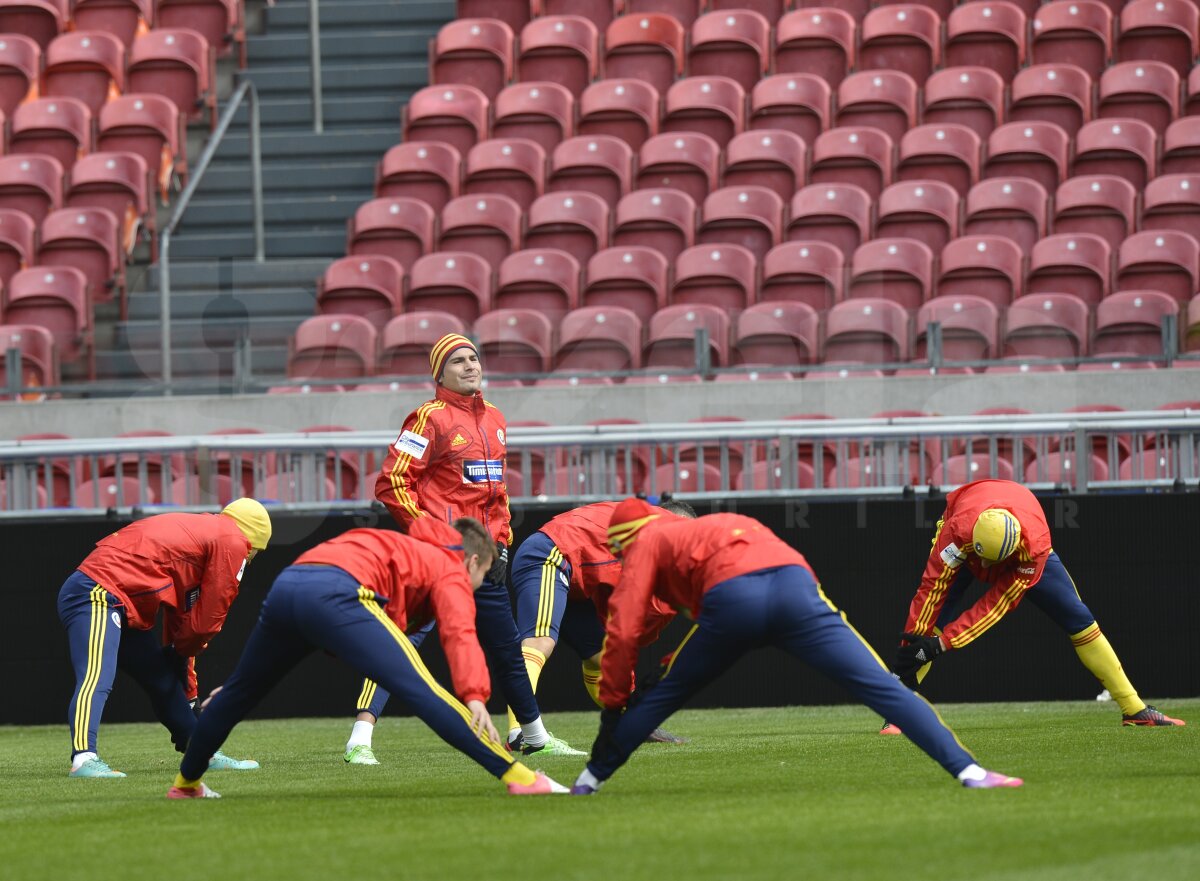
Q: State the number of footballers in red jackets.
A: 6